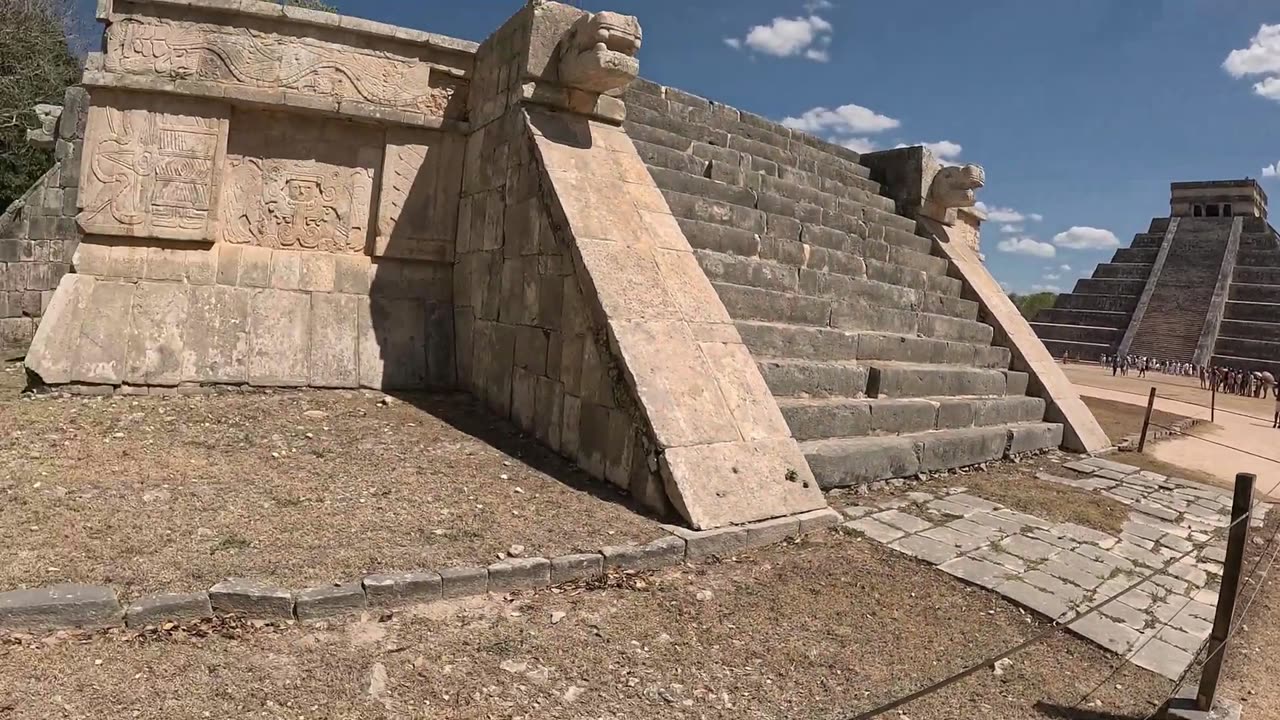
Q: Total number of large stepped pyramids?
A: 1